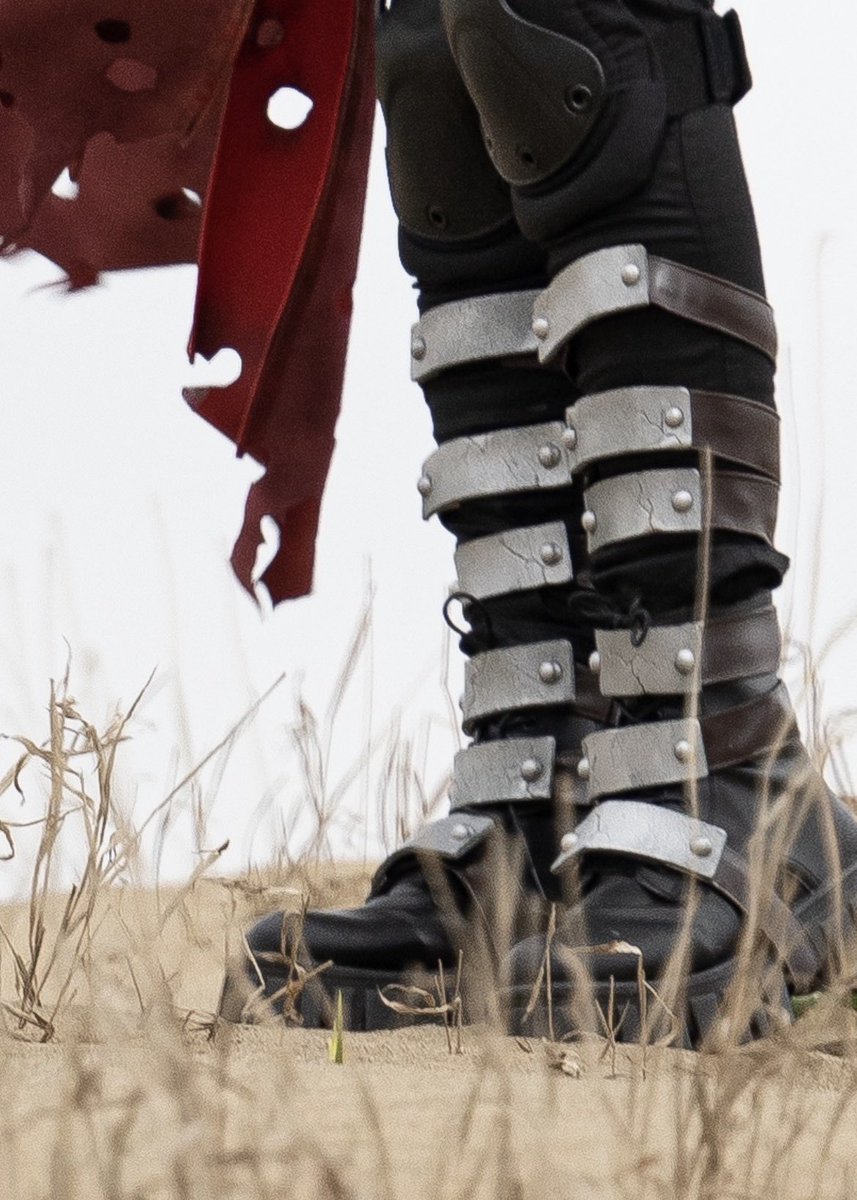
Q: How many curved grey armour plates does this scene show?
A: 12